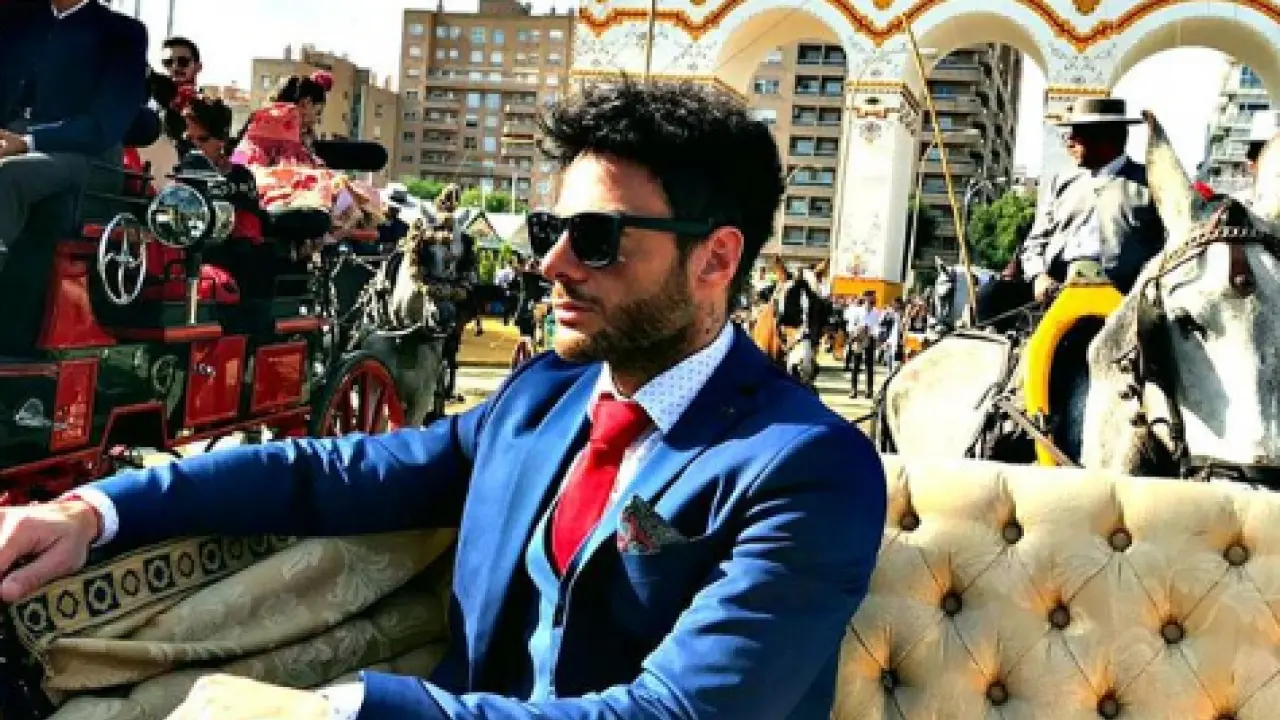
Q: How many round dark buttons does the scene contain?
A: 11